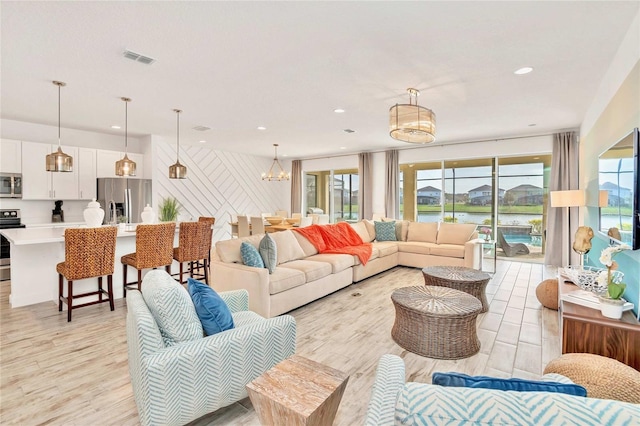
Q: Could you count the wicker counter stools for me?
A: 4